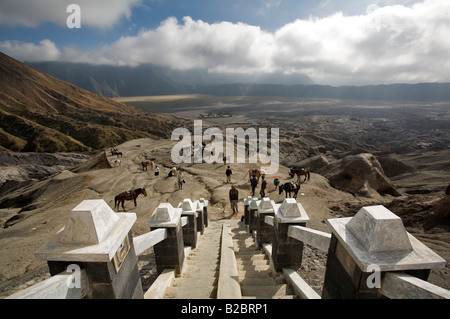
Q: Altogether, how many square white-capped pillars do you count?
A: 10